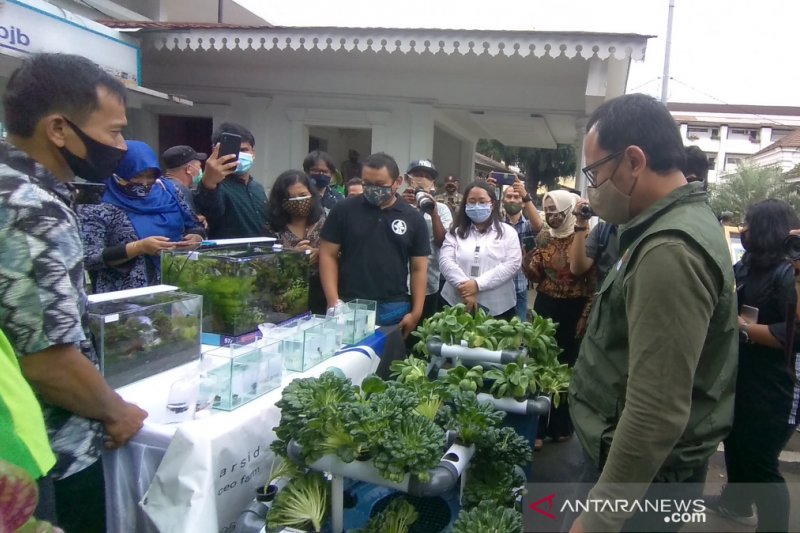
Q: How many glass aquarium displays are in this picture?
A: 5